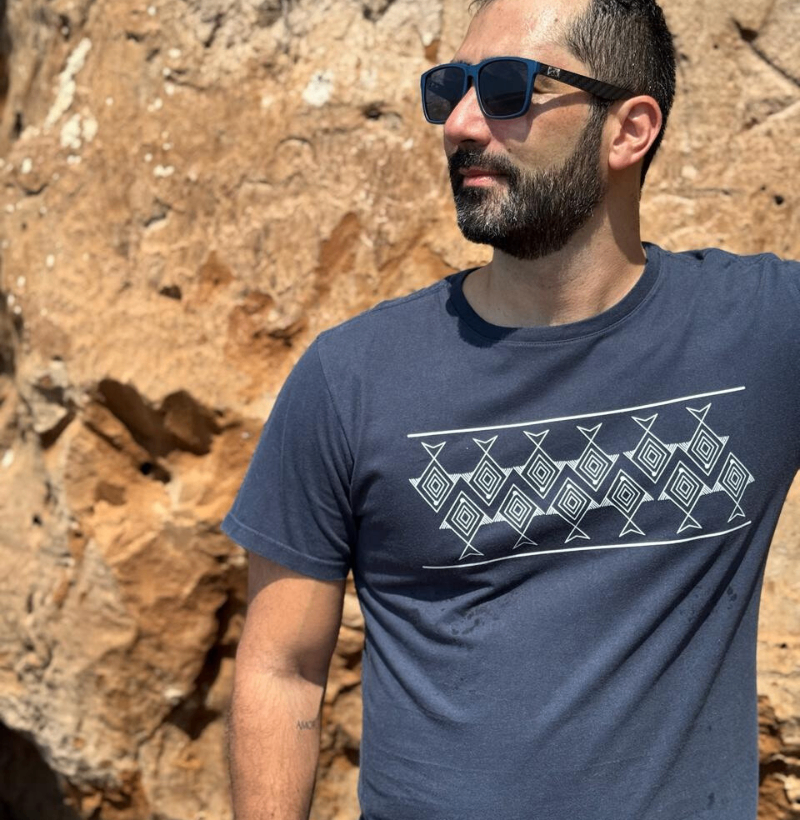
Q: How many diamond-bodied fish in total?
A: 12